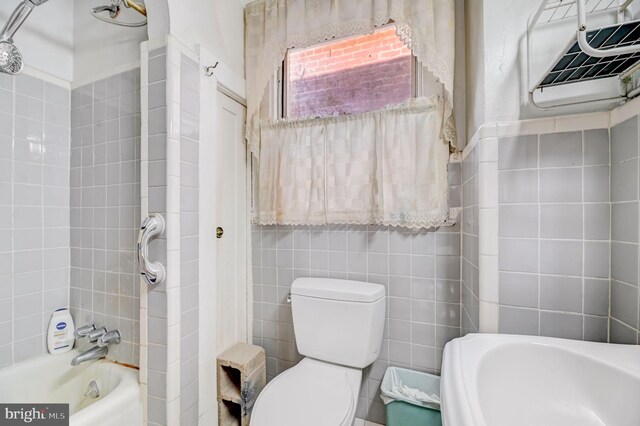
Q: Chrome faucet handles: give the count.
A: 3